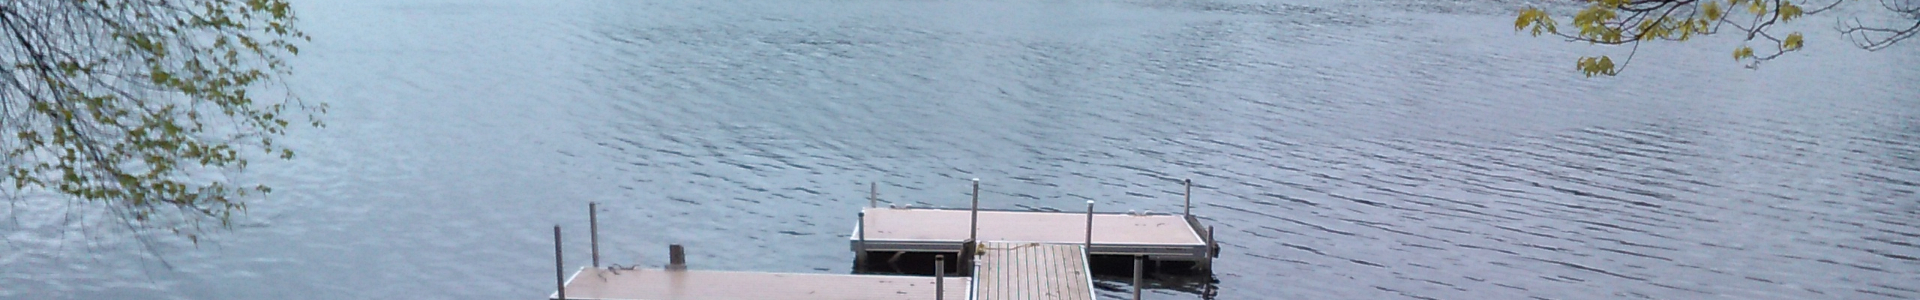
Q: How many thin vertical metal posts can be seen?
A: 10